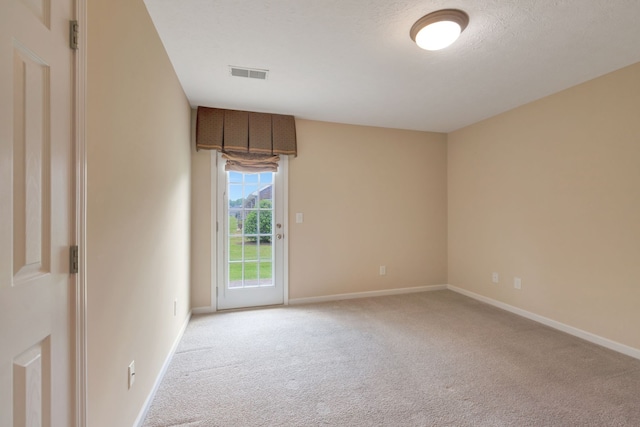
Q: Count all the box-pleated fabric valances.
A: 1